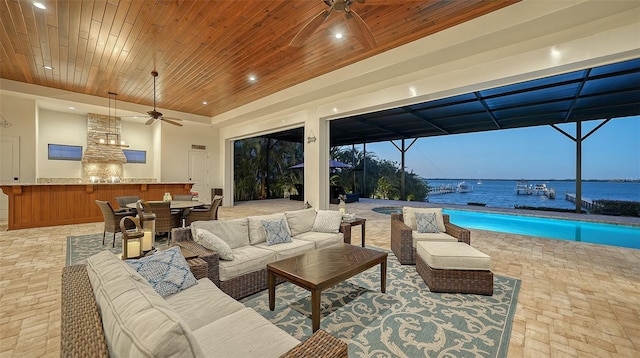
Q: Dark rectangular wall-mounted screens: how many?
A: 2